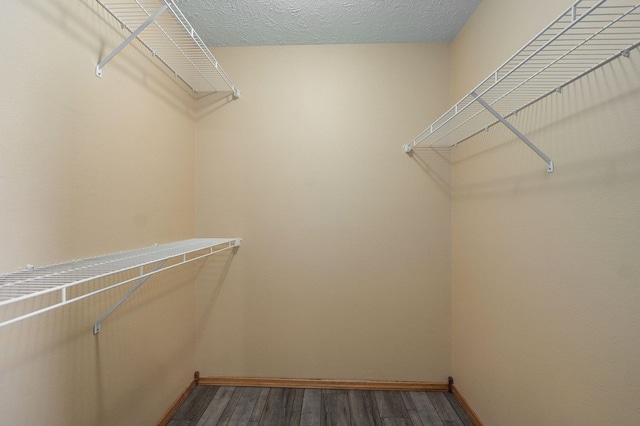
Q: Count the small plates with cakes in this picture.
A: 0